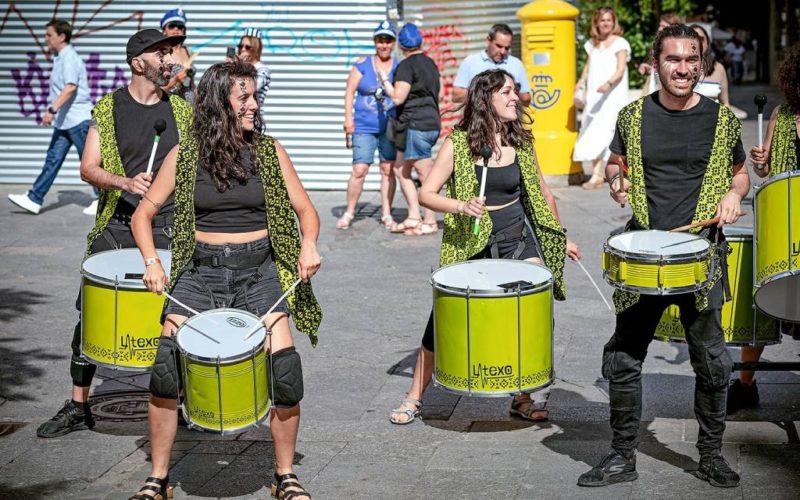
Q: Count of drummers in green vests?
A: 5